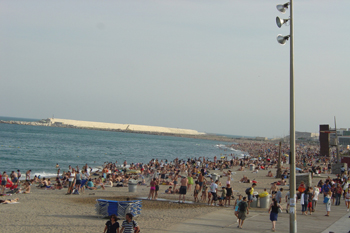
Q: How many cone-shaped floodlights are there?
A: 3